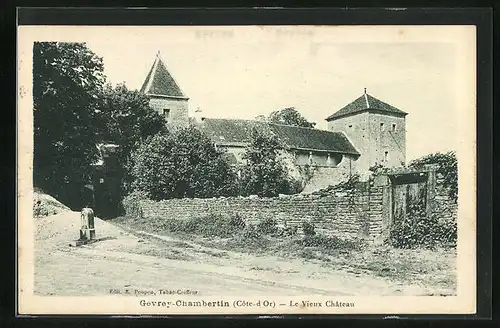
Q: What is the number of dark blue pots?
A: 0